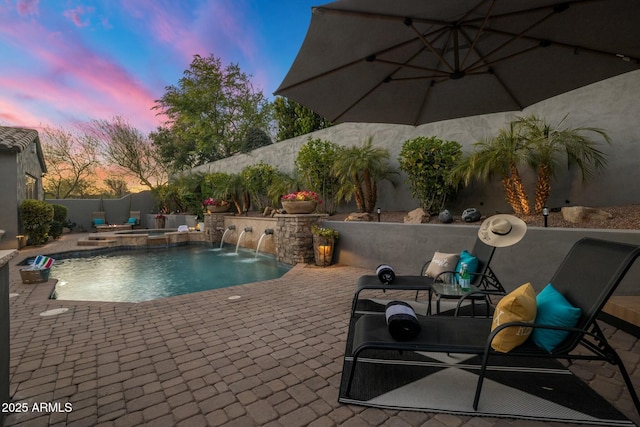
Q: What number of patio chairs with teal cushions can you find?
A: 4